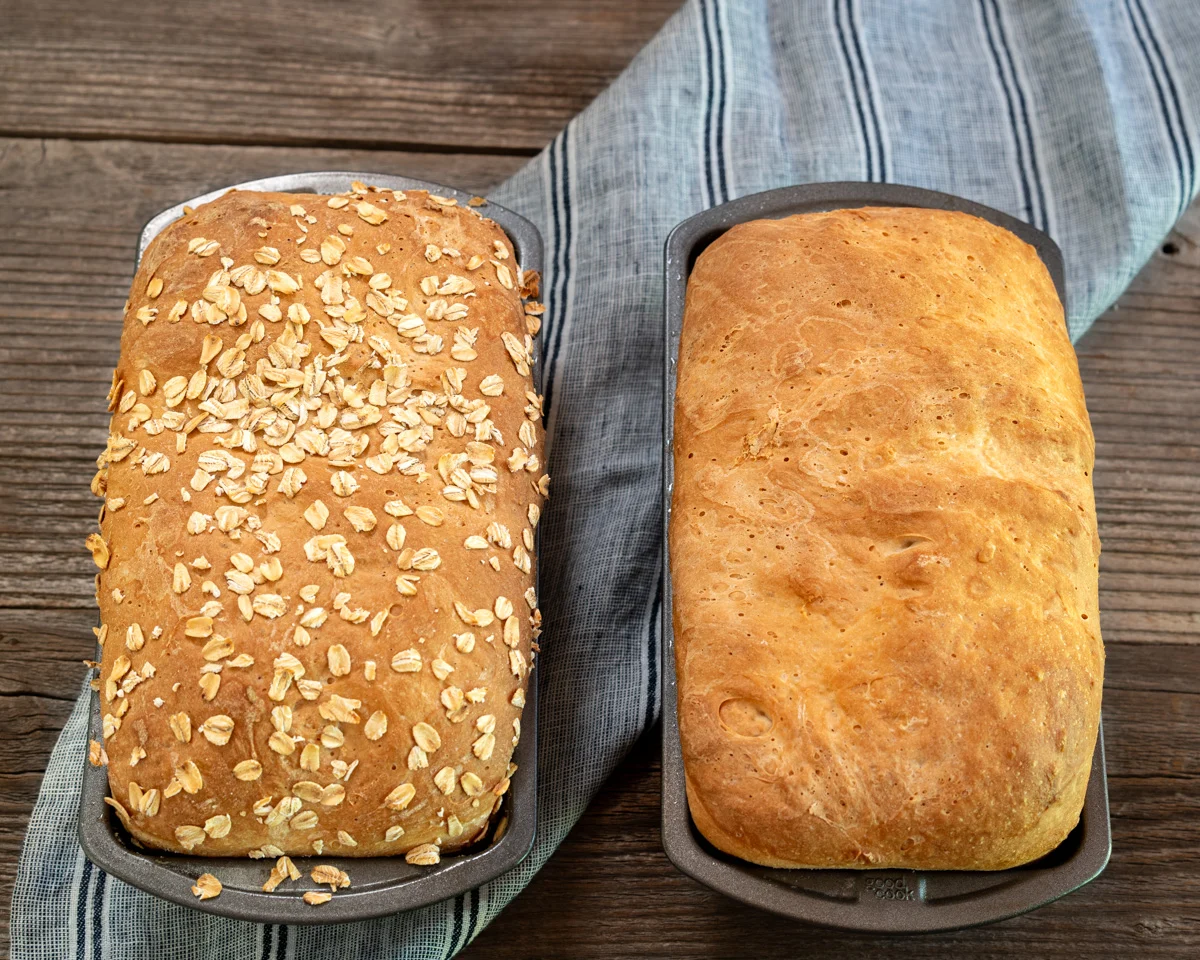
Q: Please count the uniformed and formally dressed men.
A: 0